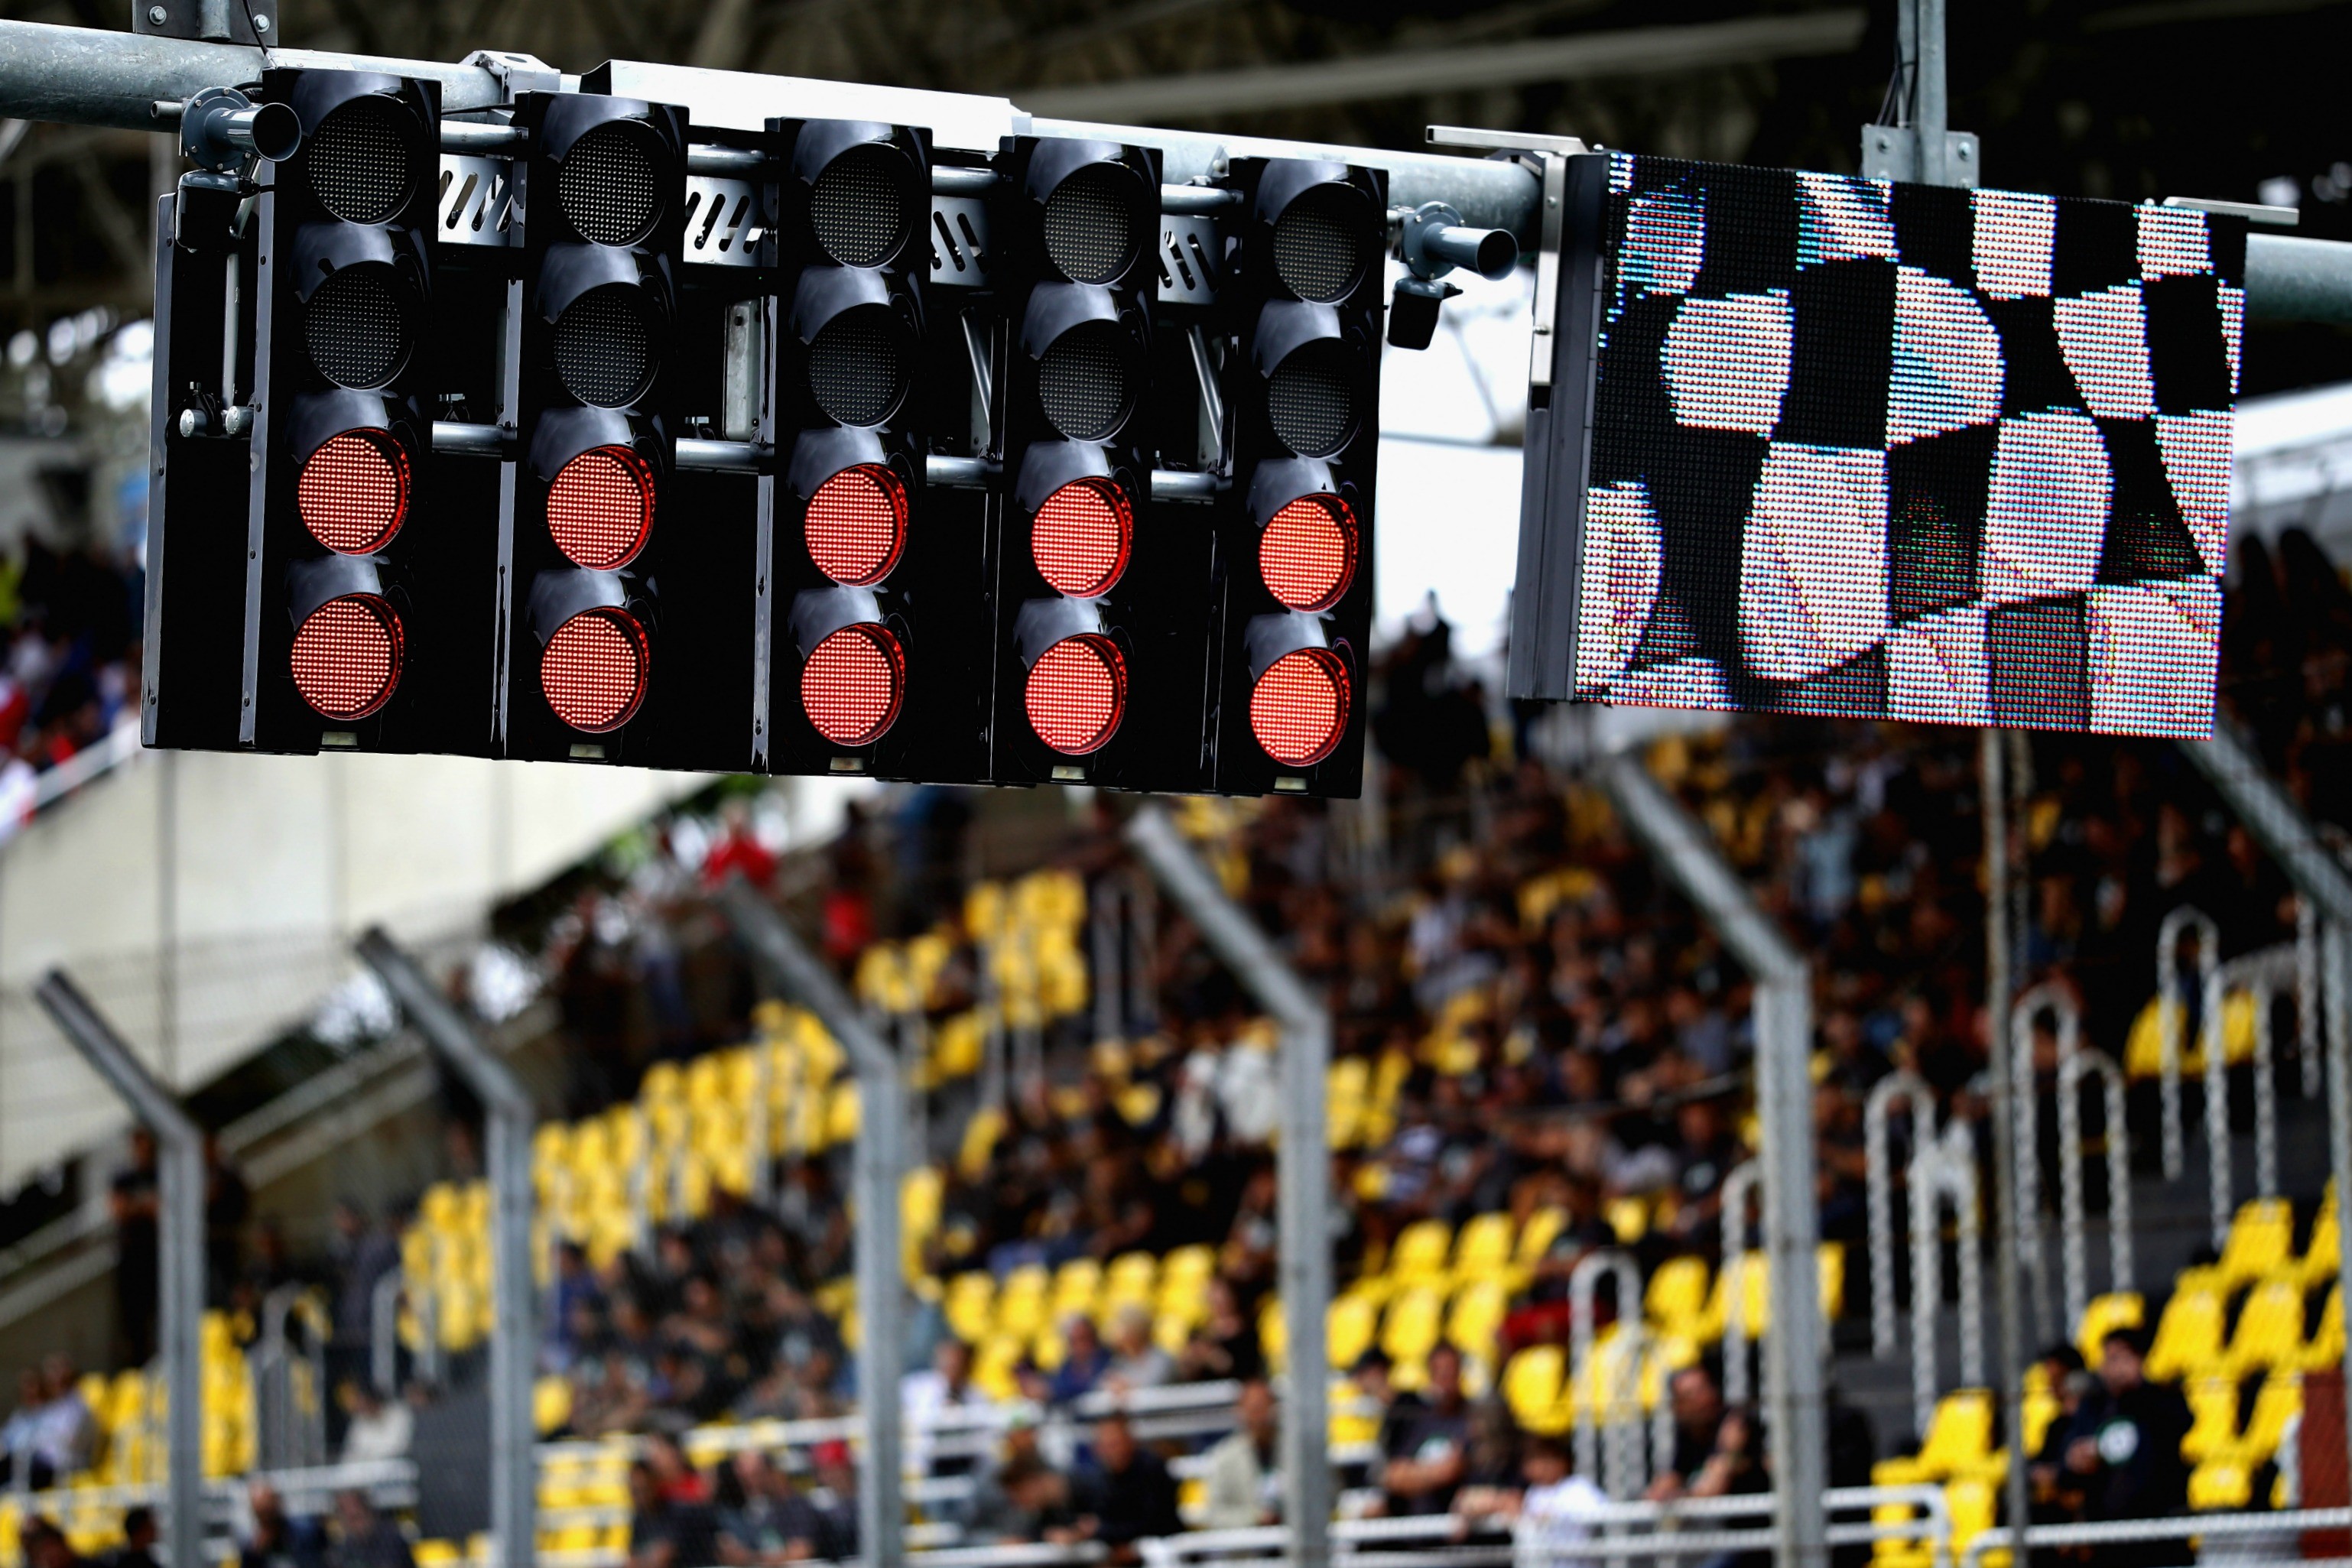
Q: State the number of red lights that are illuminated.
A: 10